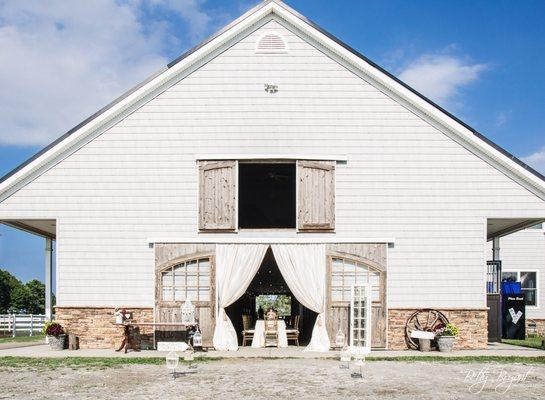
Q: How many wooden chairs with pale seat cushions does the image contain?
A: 3